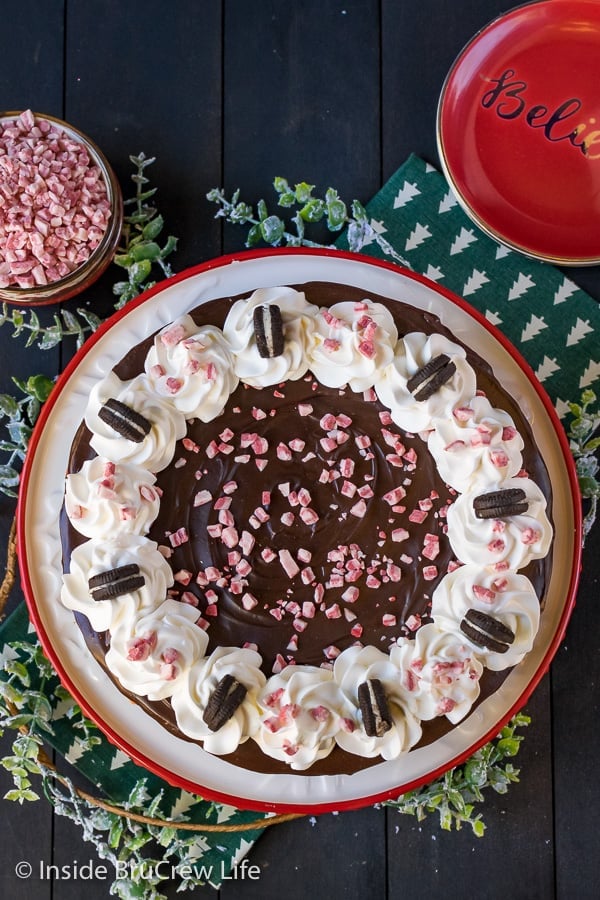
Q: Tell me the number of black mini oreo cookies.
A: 8